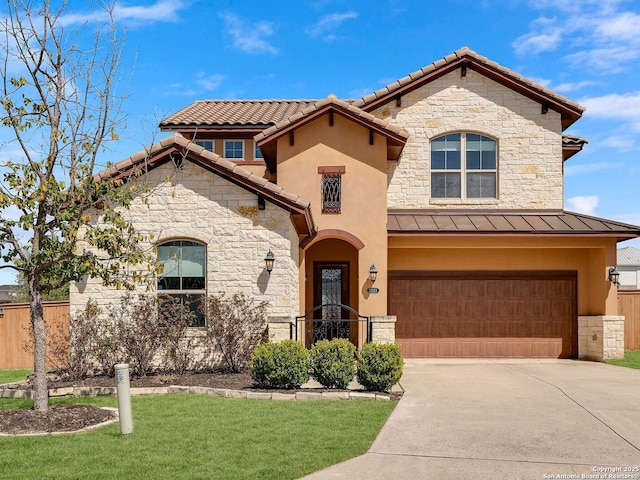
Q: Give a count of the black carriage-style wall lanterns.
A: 3